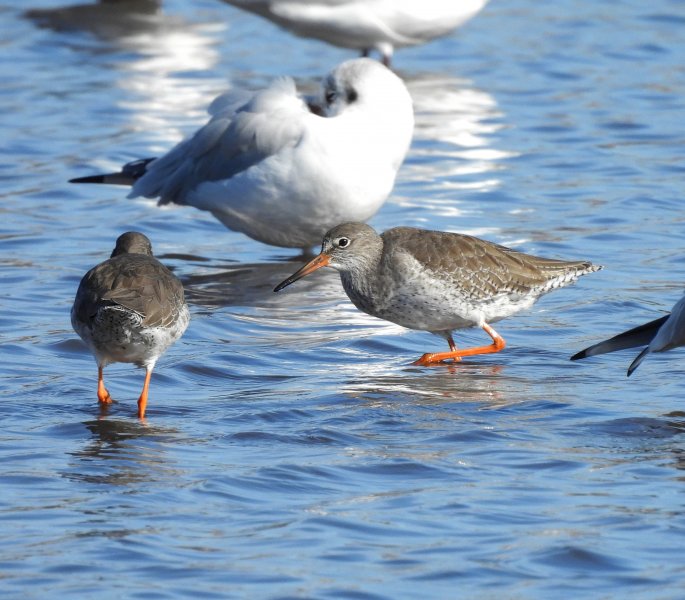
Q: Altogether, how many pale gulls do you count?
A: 3